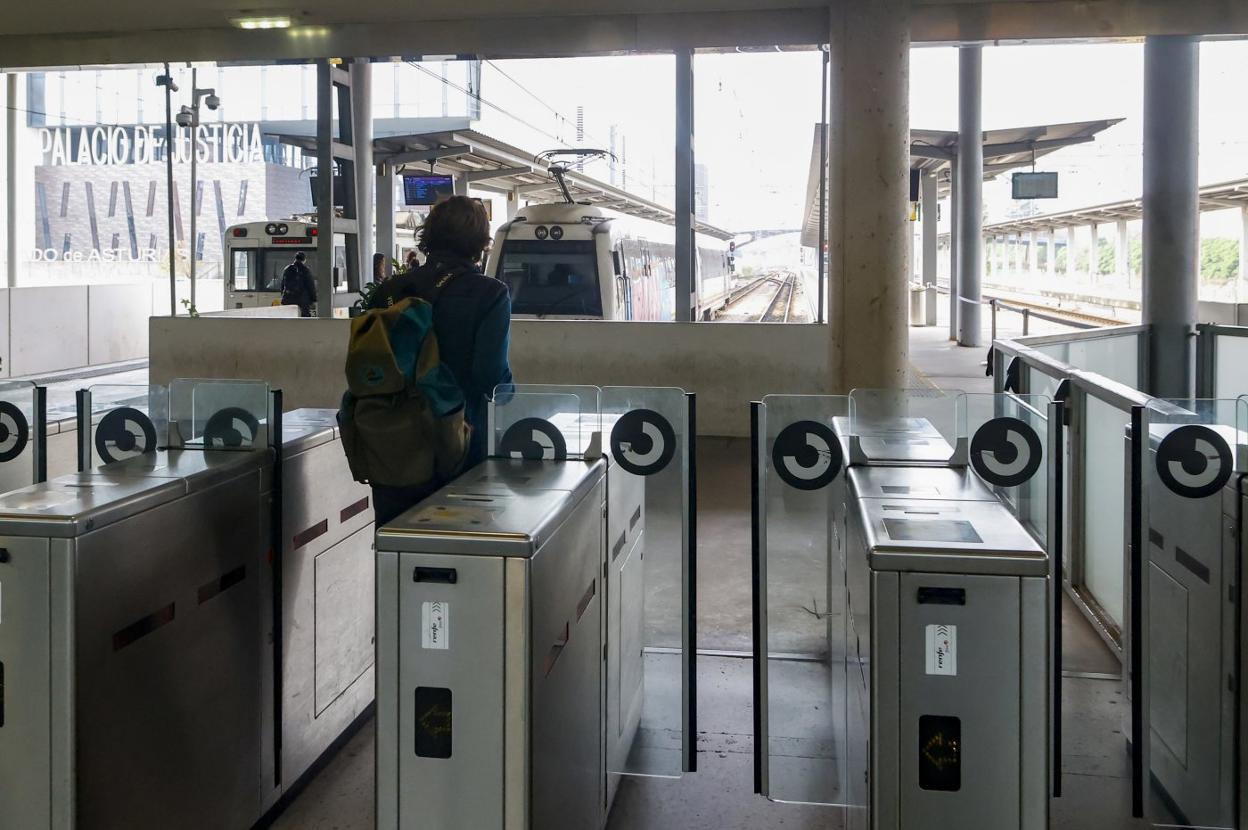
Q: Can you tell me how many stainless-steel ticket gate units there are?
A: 4